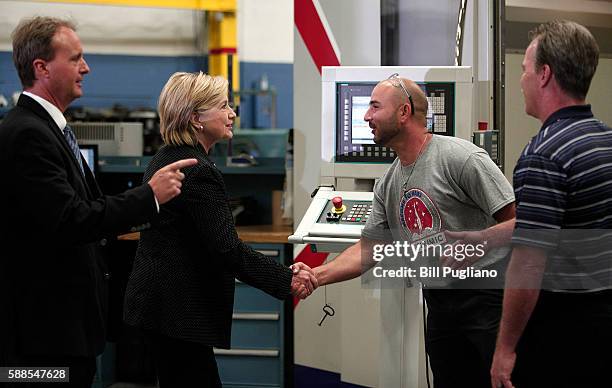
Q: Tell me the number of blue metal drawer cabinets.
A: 1